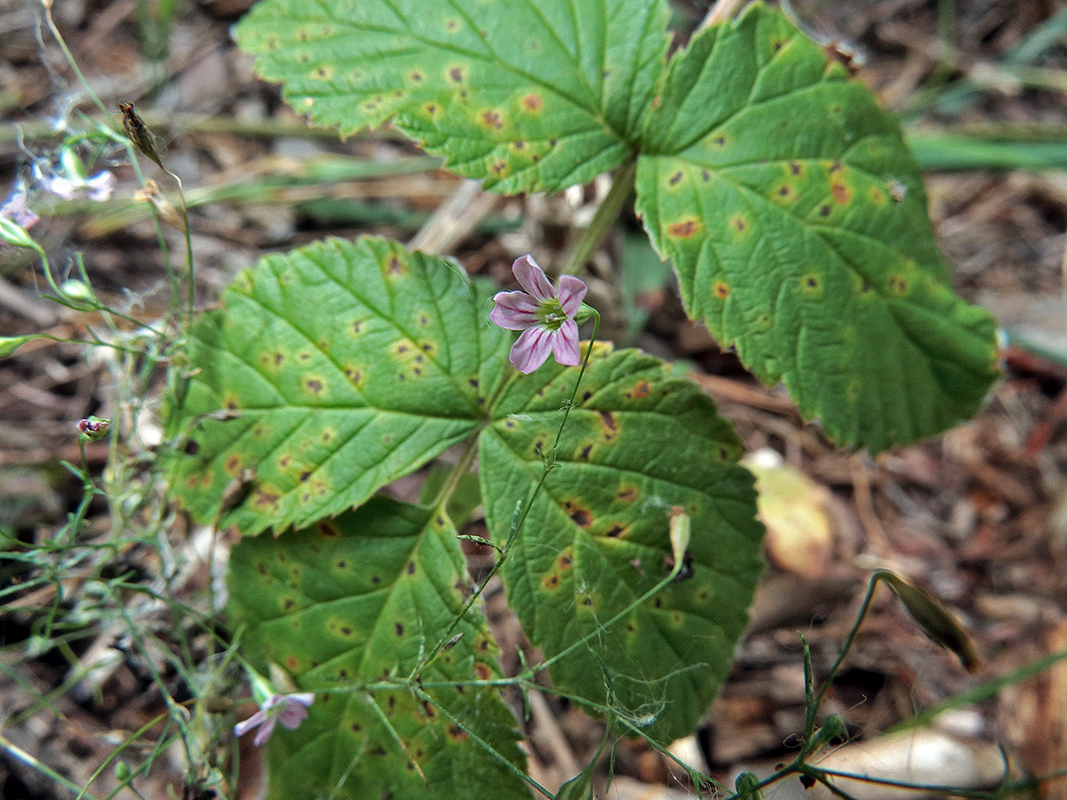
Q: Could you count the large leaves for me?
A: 5